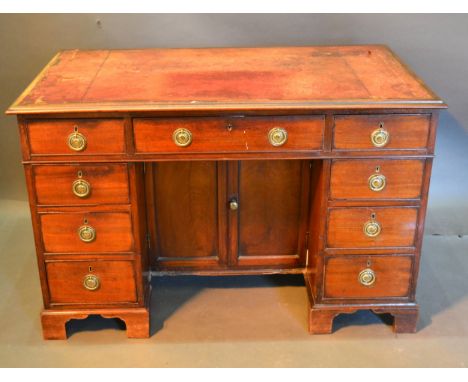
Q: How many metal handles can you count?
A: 11